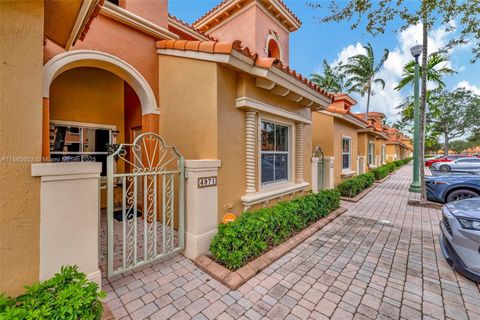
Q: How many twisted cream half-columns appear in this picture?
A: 2